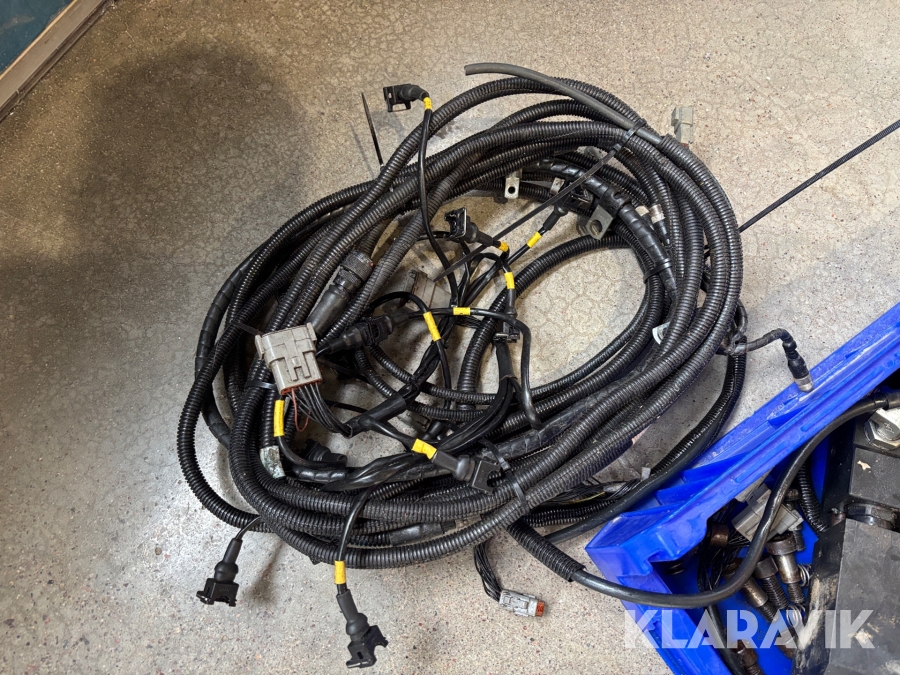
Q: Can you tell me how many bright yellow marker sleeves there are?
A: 9